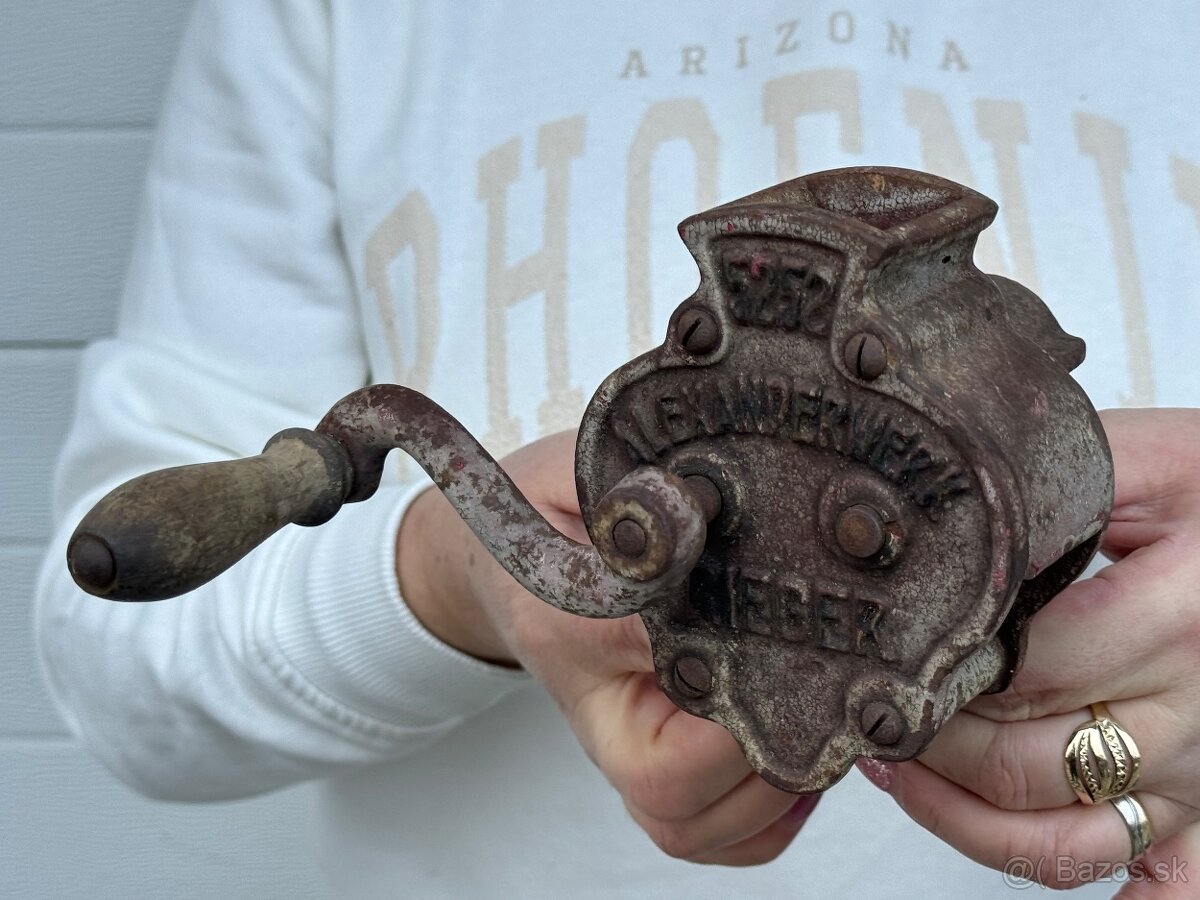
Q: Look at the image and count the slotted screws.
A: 4